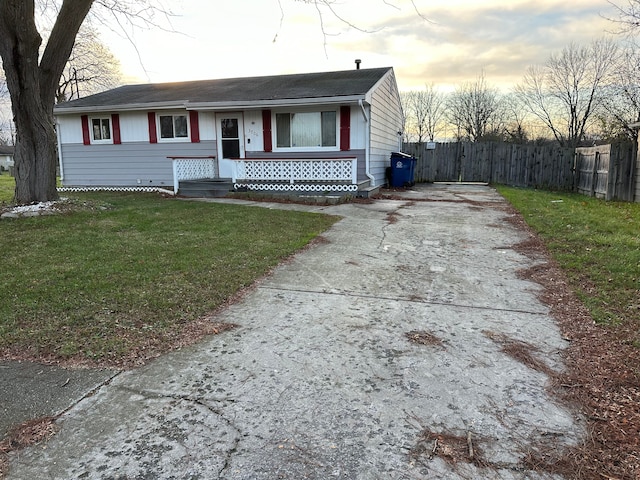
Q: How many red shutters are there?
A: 6